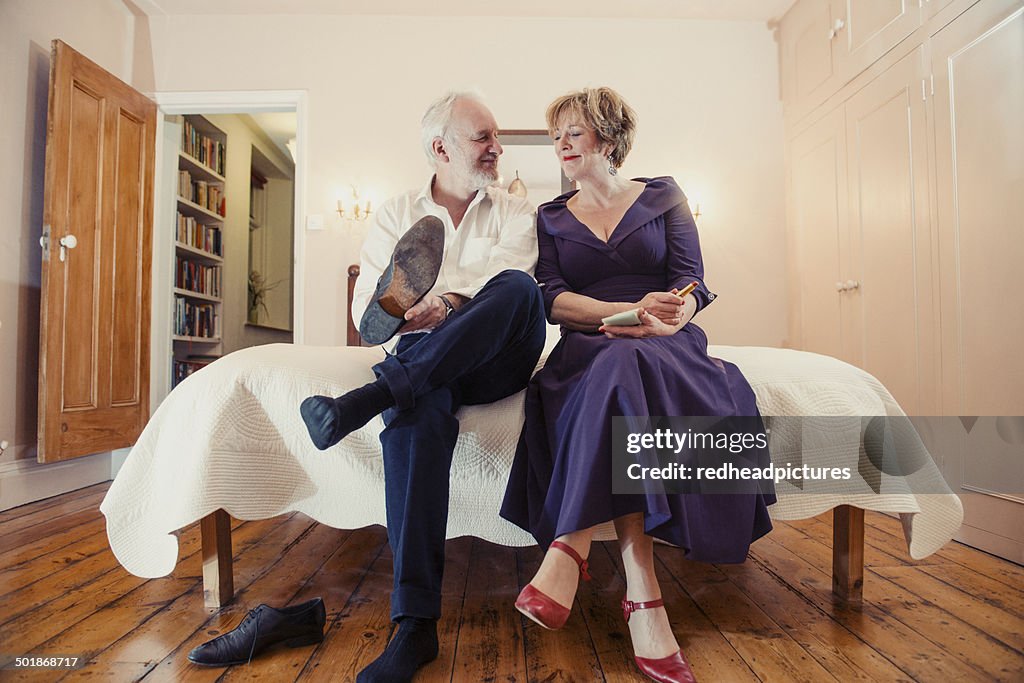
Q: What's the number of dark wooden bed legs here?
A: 2